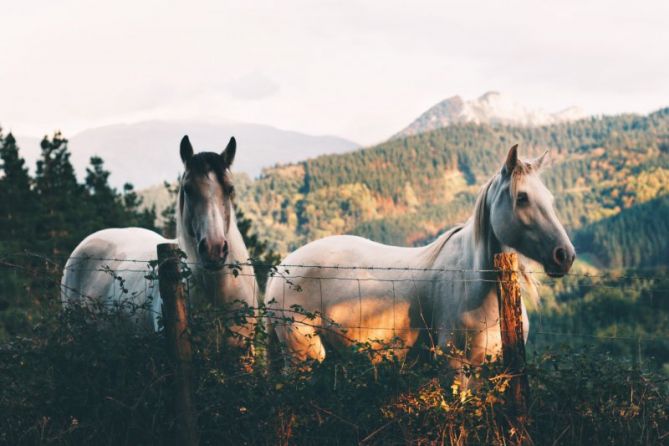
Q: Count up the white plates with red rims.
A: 0